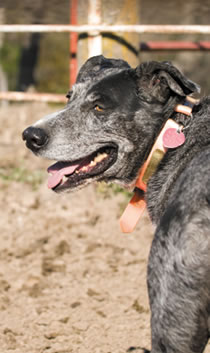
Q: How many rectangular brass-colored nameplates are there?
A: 1